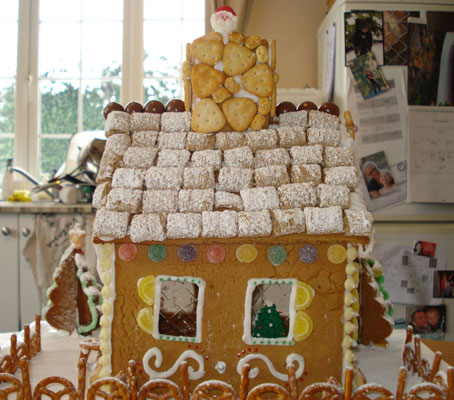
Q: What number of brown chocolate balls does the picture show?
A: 7